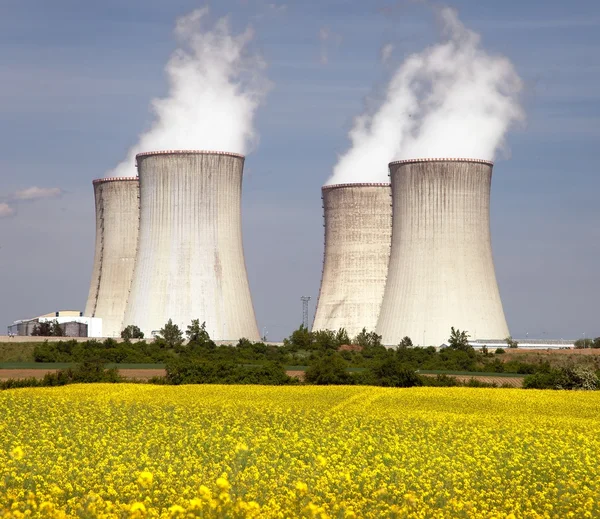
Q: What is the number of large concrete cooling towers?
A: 4